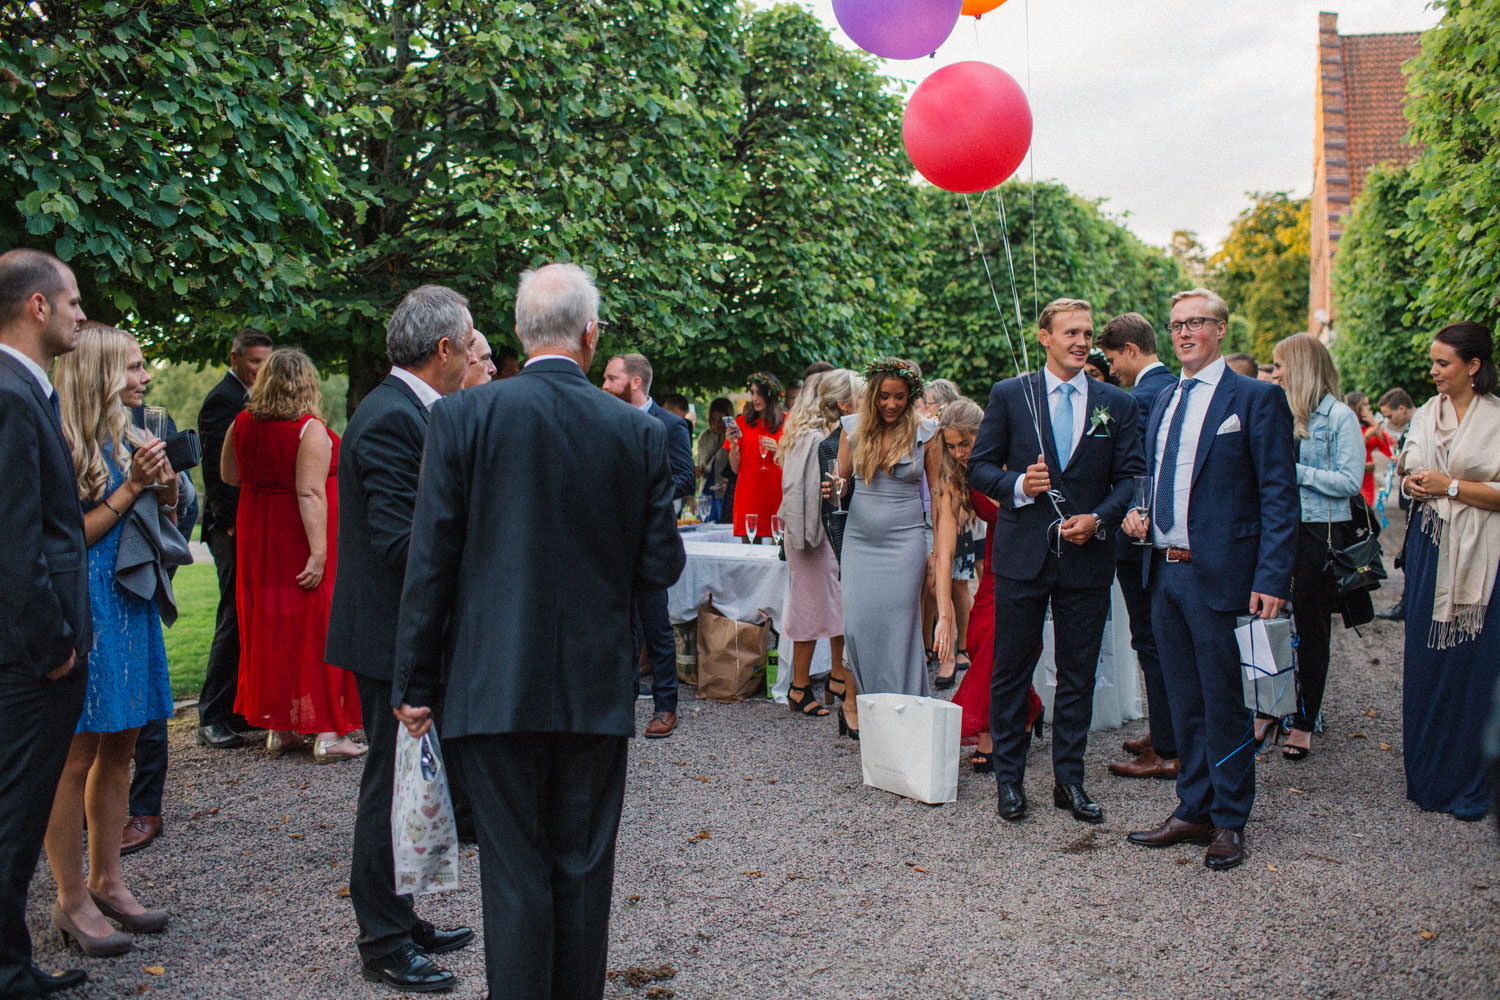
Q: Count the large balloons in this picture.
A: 3